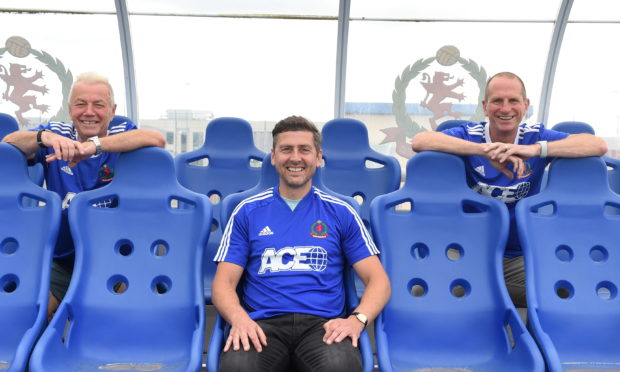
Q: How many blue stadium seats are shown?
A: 11